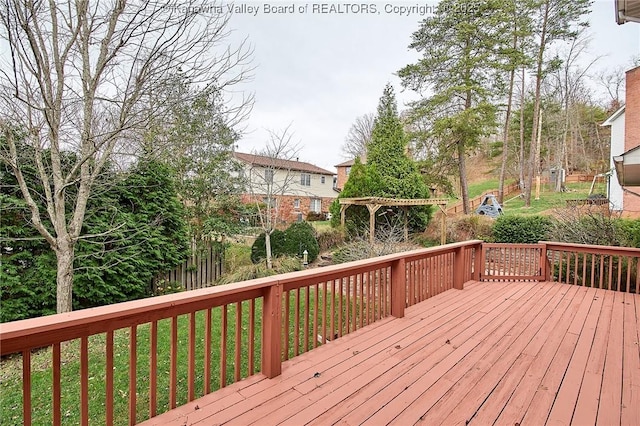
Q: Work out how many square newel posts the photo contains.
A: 5